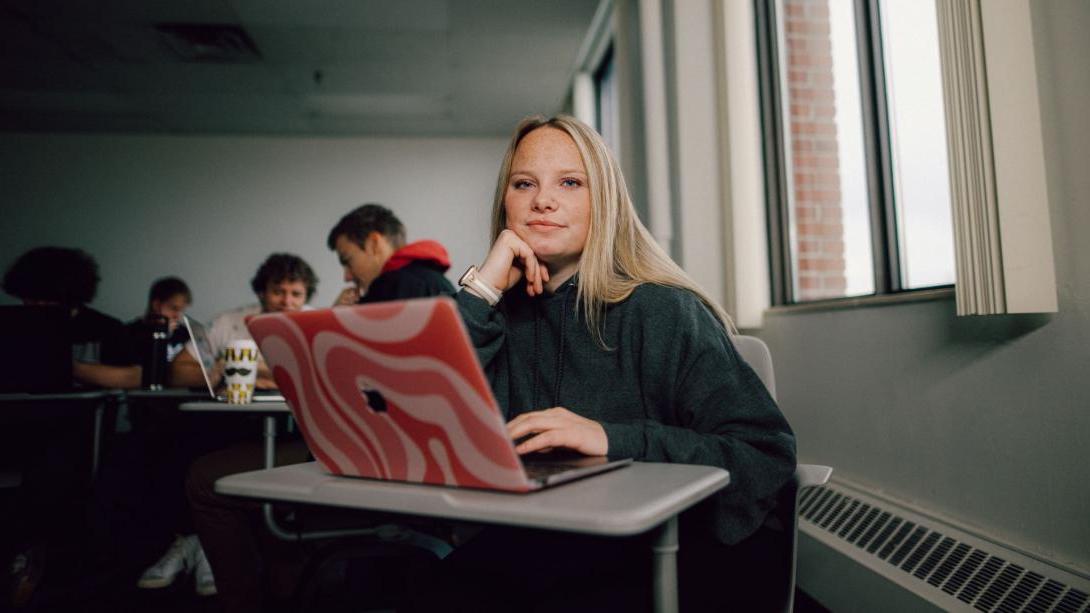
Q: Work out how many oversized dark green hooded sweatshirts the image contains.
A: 1